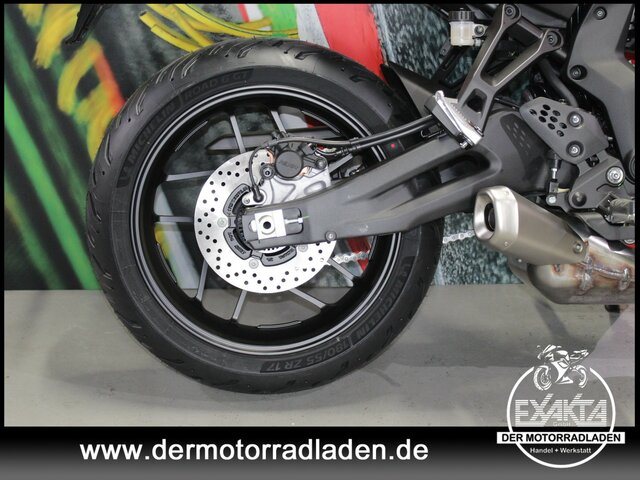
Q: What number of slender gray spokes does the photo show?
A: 9